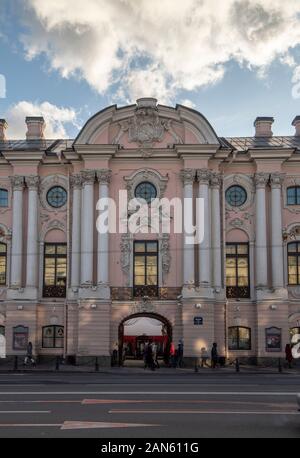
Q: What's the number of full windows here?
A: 8